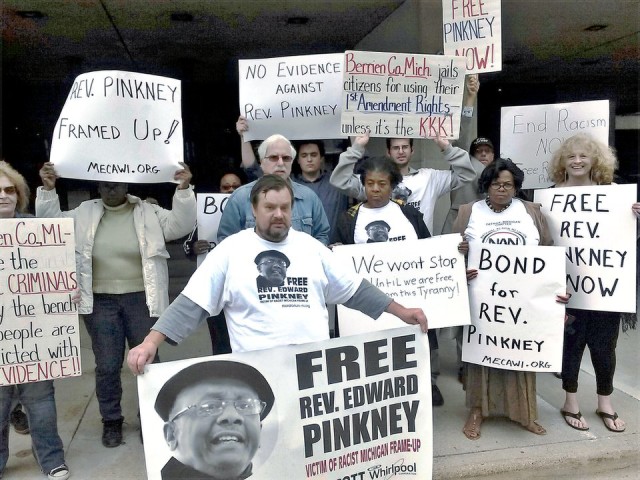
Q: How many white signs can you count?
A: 11